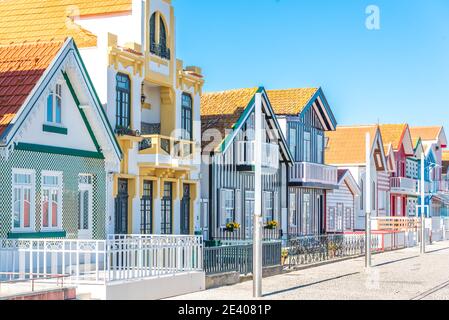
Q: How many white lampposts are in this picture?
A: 3